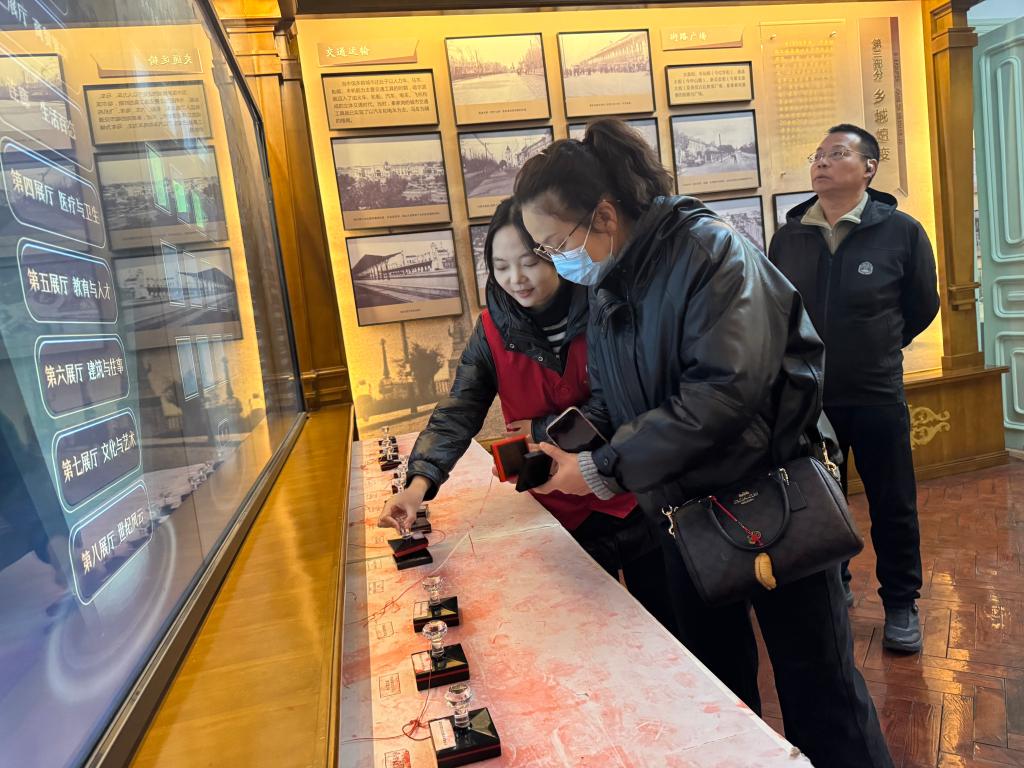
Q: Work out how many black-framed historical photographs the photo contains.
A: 10